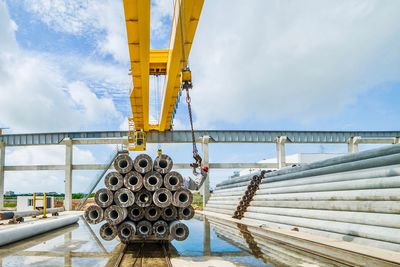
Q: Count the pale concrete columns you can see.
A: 5